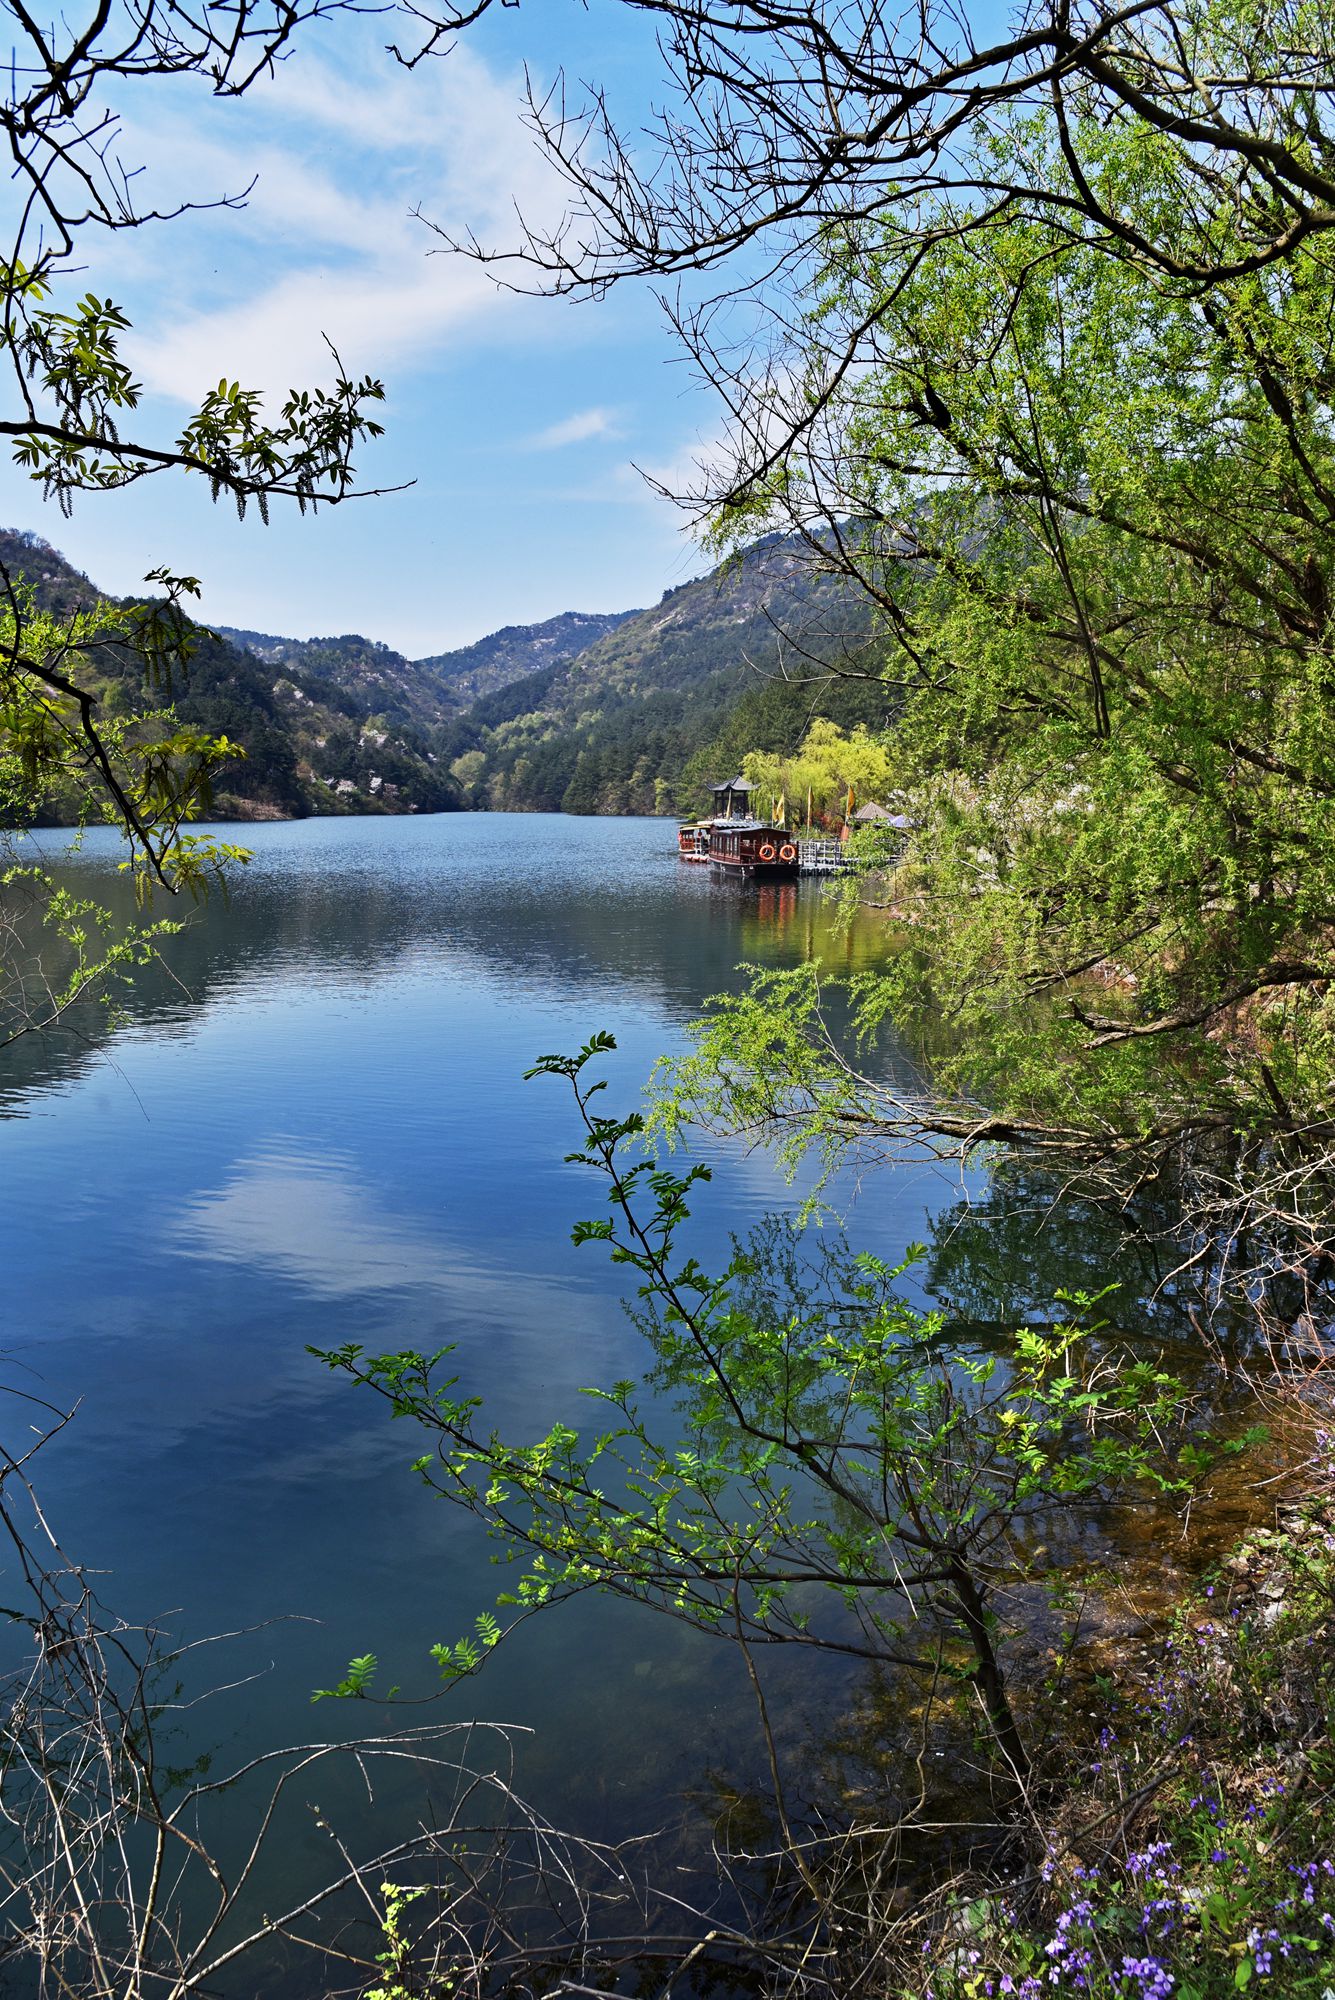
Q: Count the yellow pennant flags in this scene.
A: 5